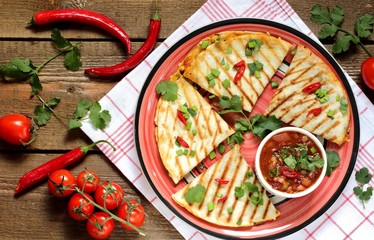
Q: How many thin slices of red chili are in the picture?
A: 9